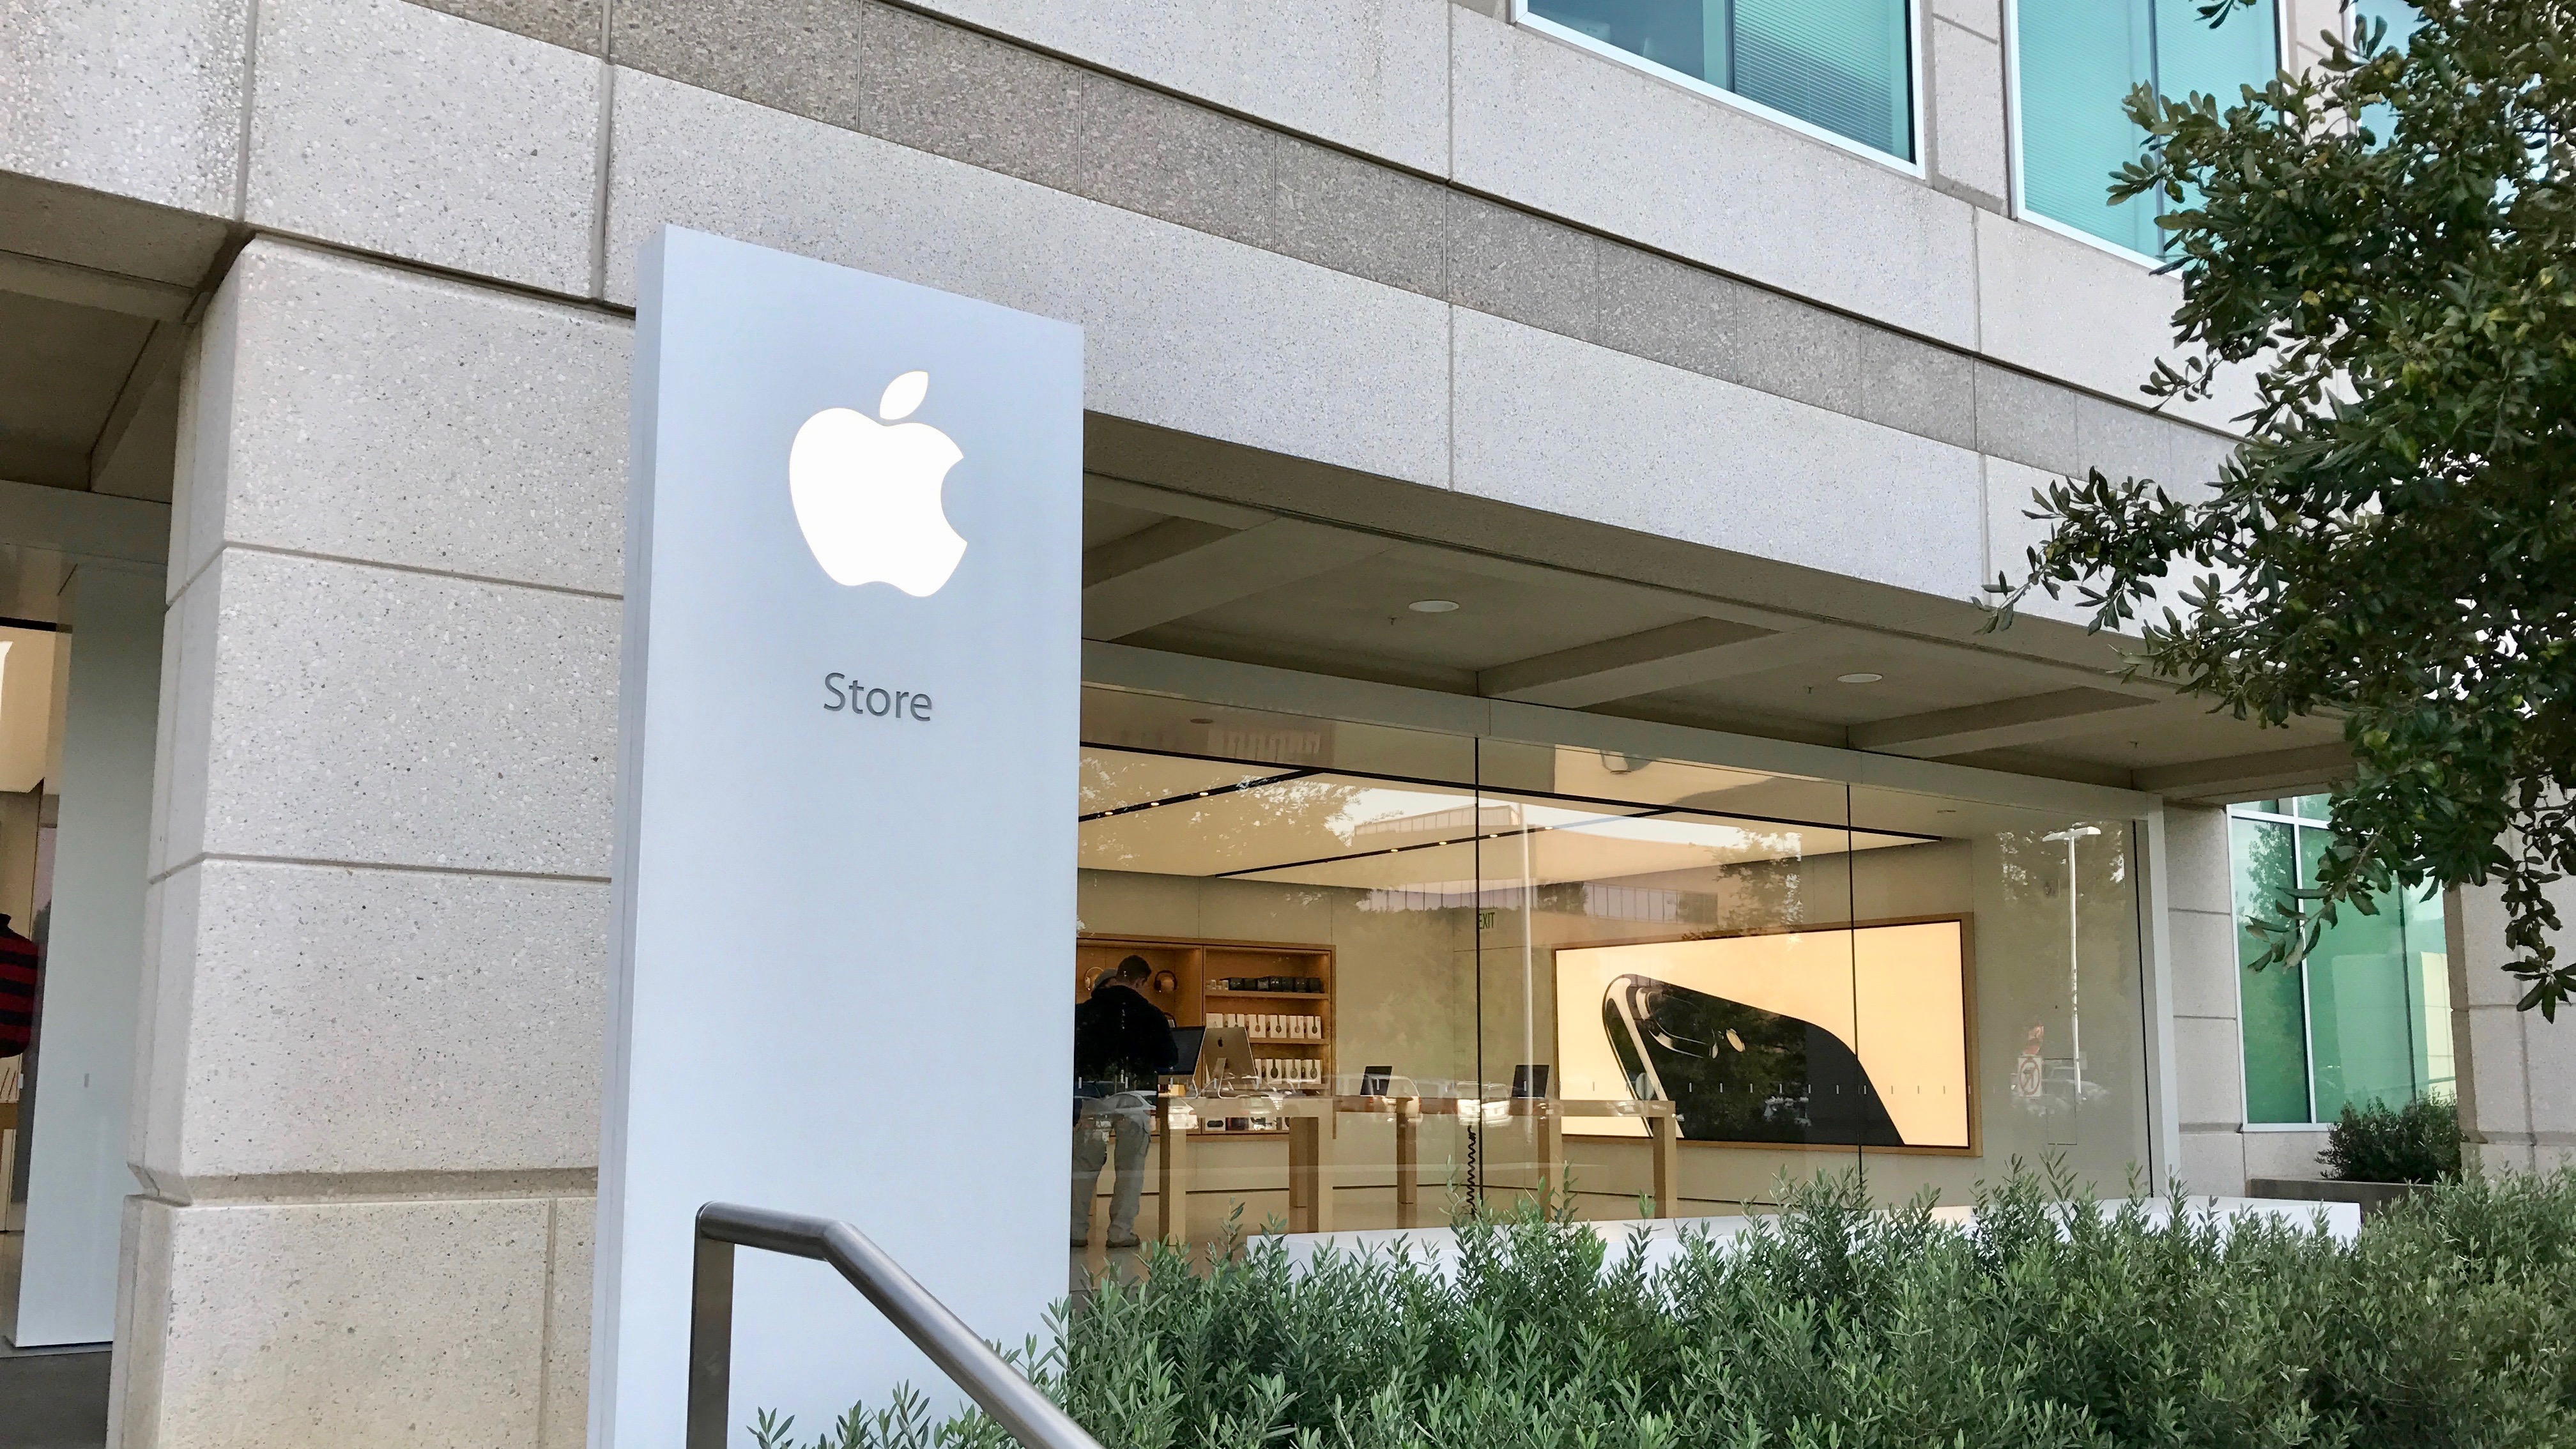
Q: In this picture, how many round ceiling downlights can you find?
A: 2